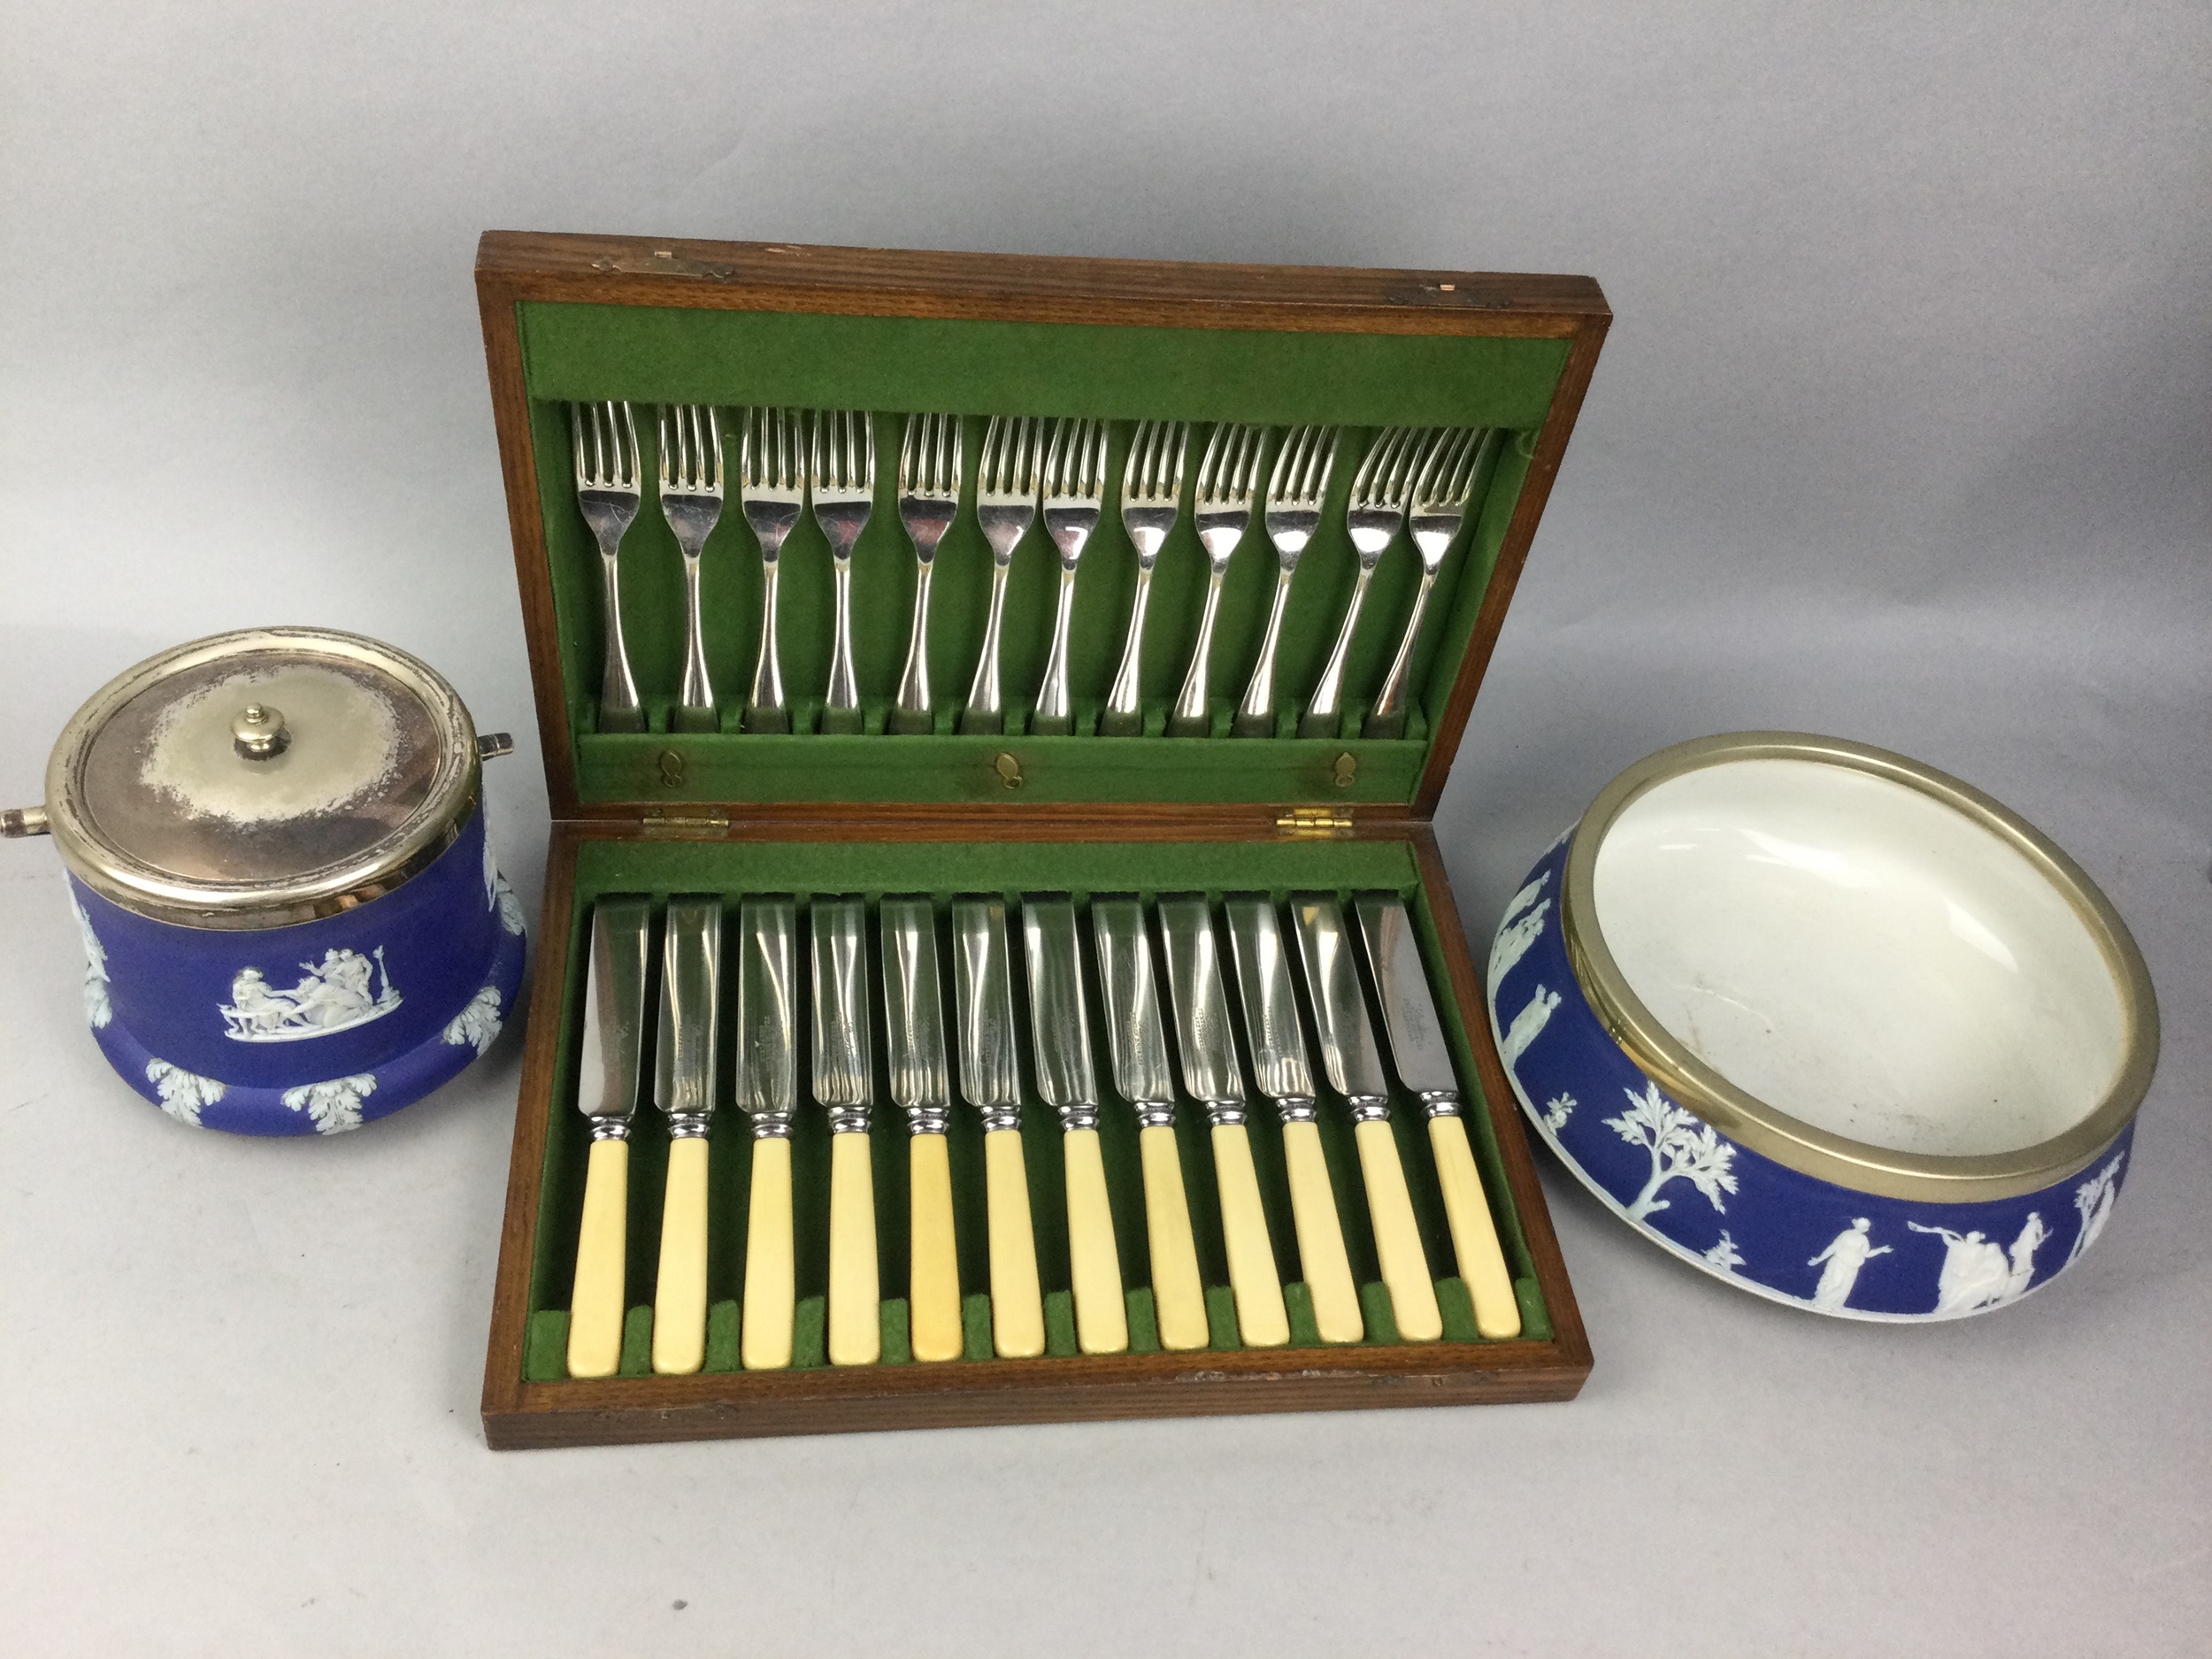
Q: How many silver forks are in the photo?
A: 12